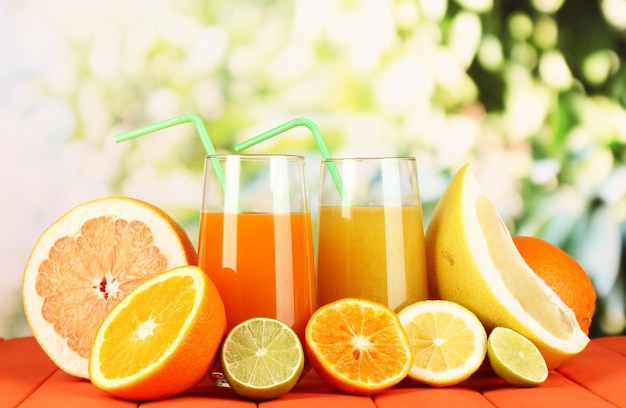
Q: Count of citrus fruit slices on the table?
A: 7